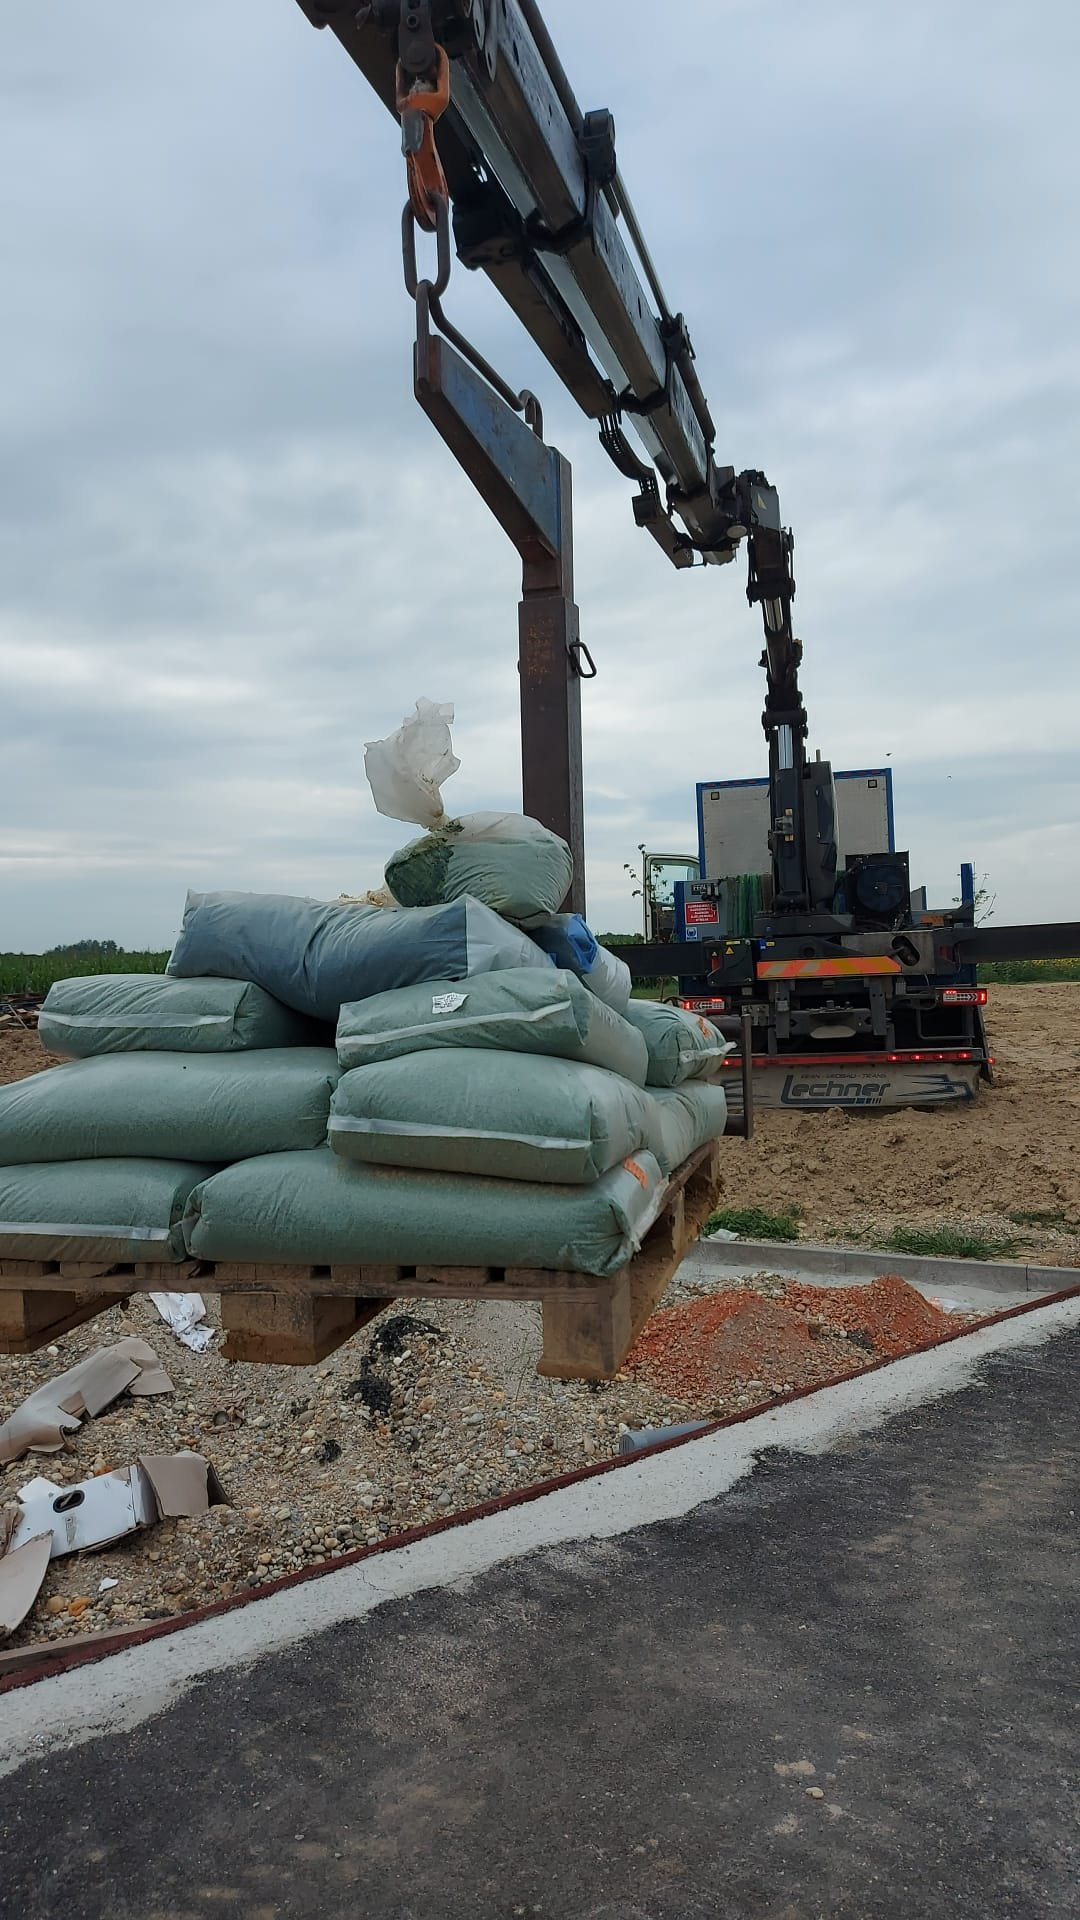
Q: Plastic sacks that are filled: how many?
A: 11